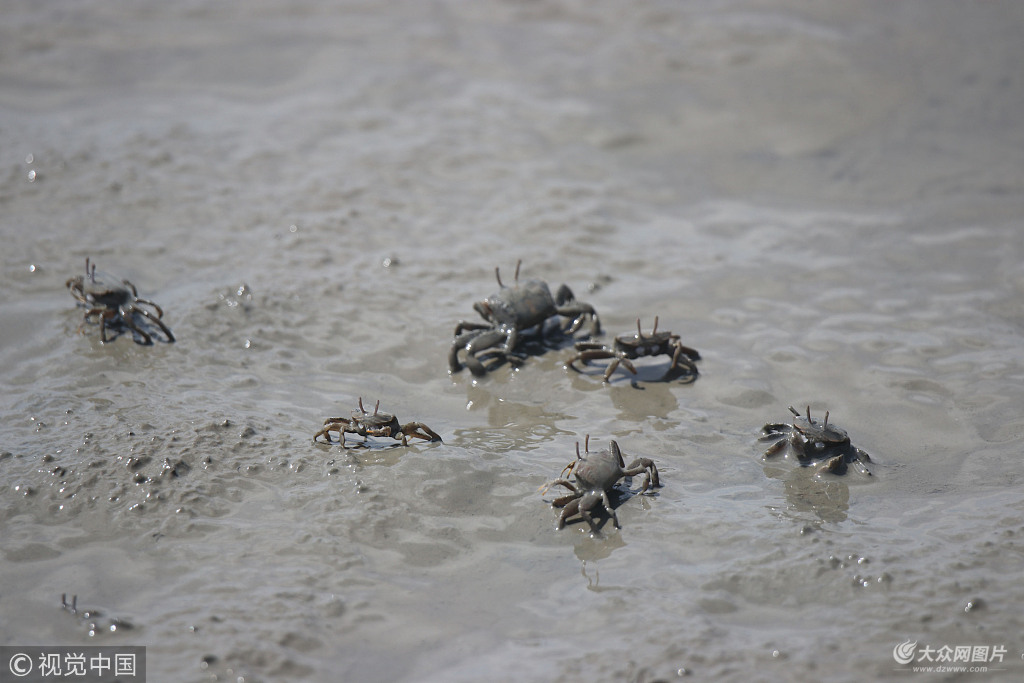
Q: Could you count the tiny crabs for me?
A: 6